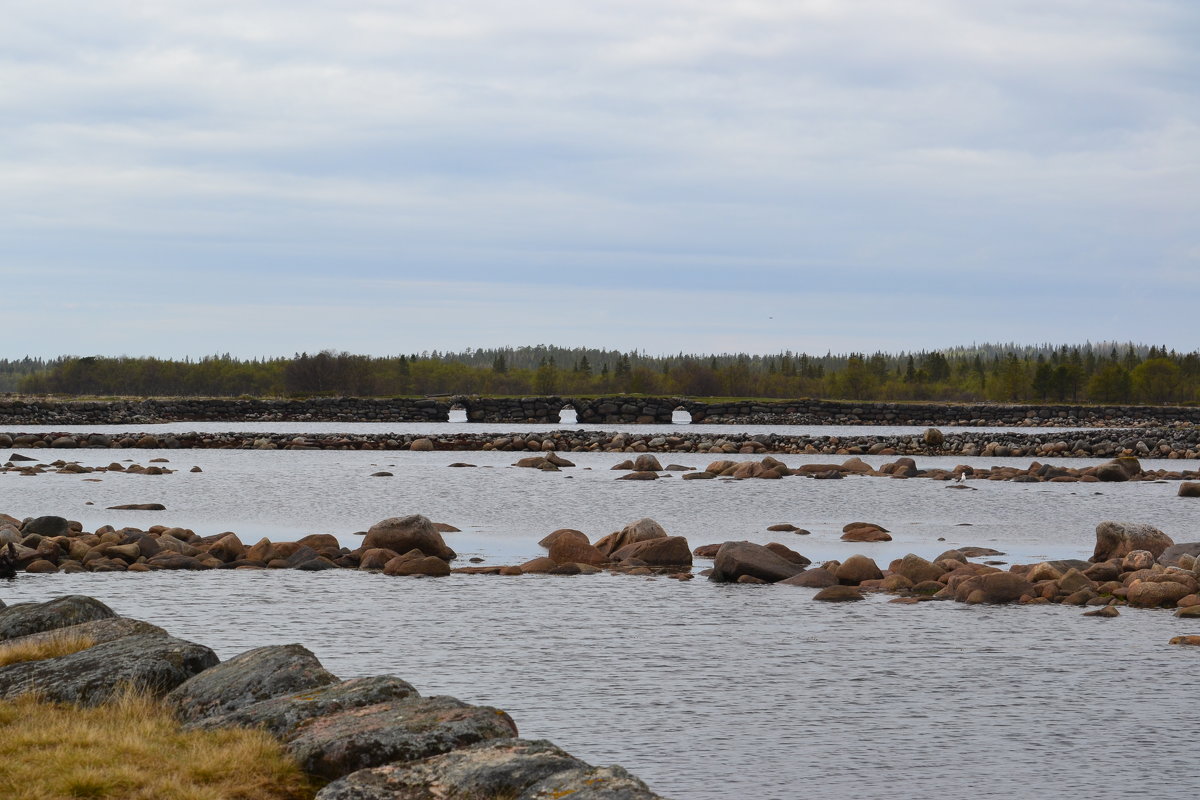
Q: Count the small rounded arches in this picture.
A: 3